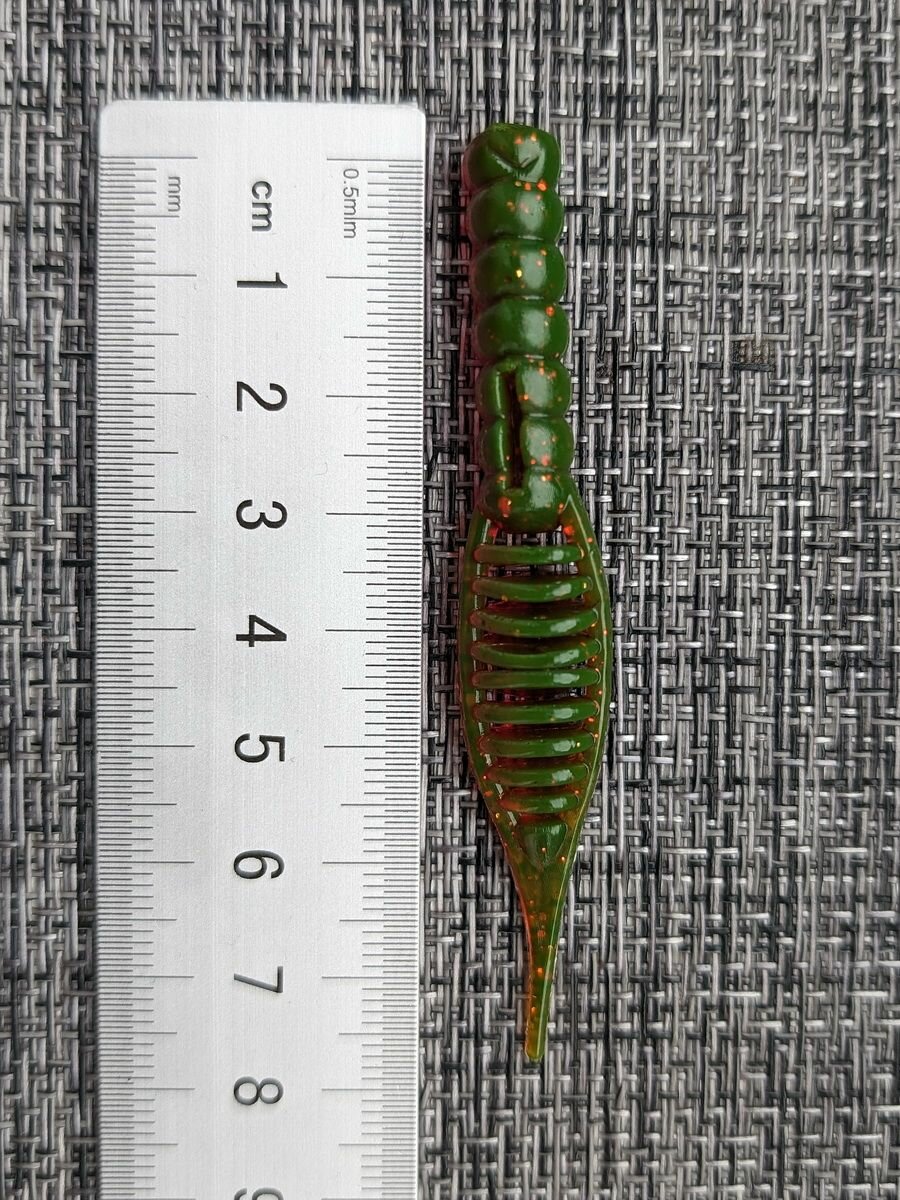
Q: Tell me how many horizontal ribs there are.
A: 9